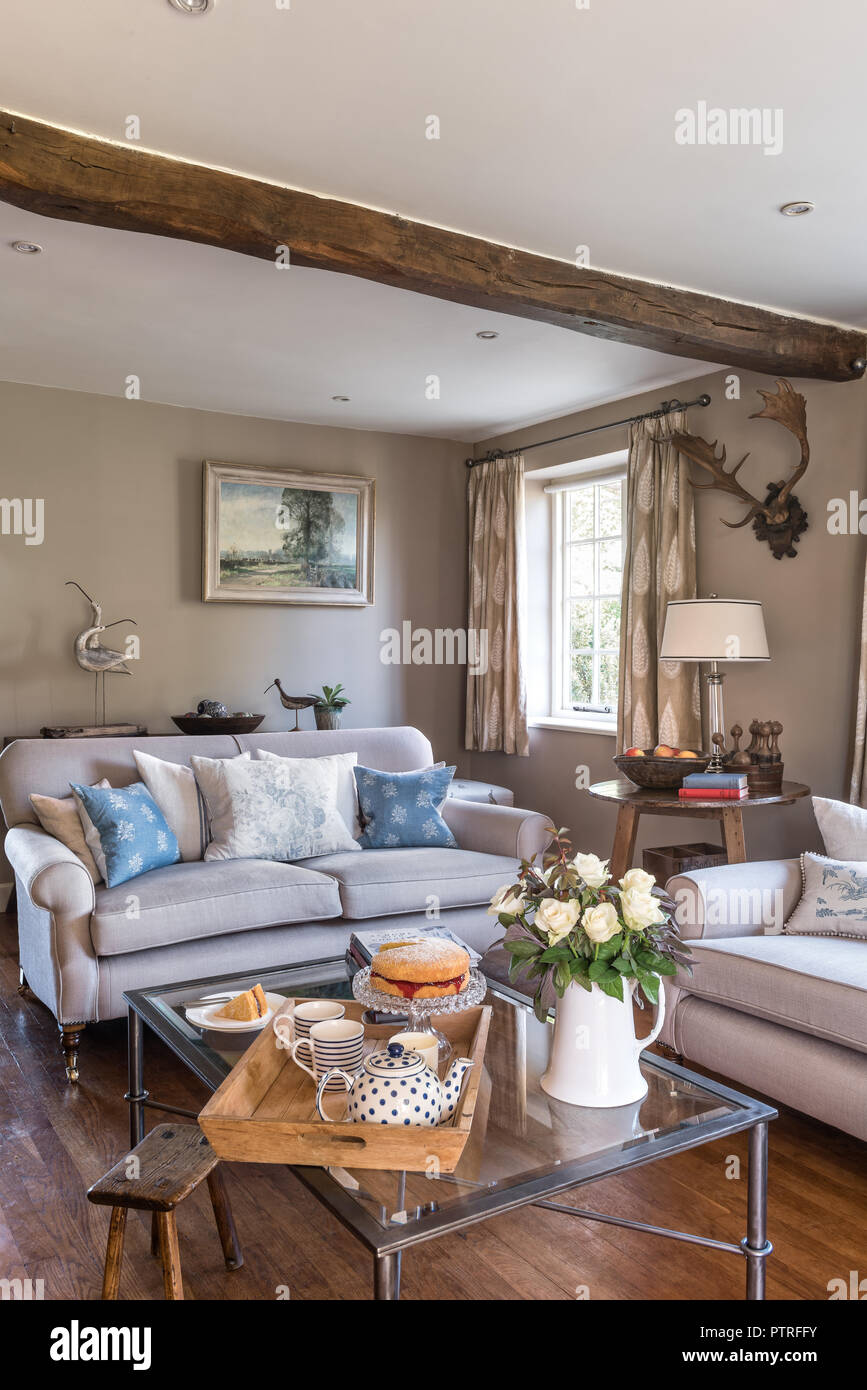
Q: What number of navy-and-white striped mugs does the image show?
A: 2